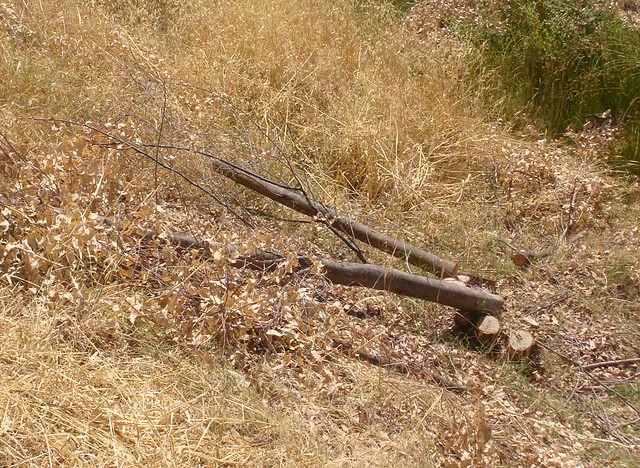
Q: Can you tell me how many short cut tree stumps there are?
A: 2